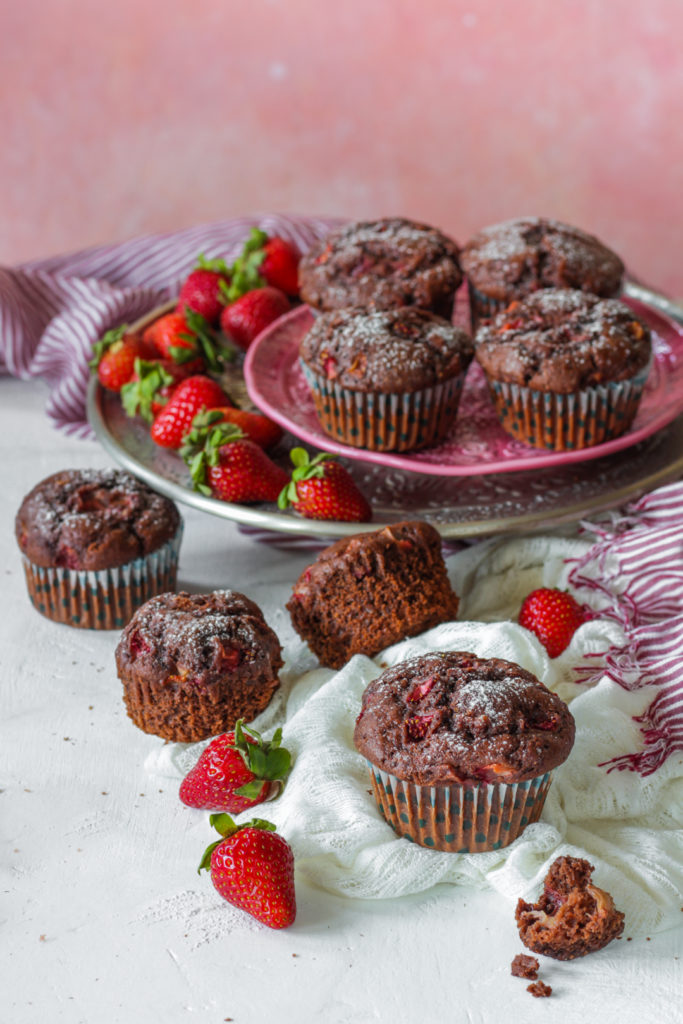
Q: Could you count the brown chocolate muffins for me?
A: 8